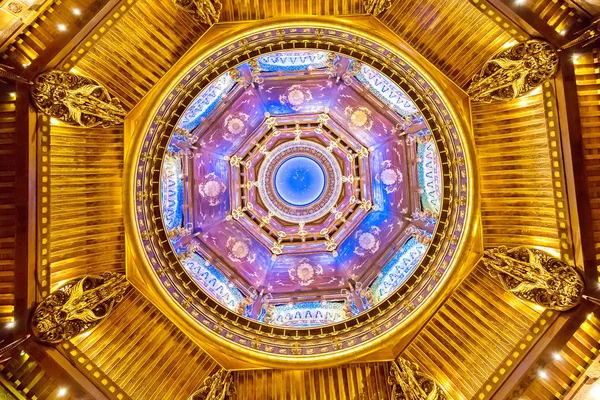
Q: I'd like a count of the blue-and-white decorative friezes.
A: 8